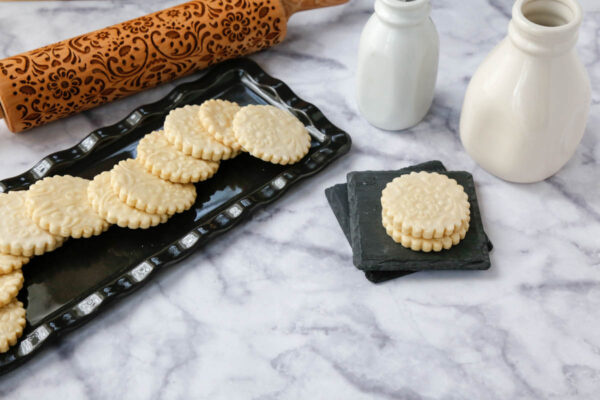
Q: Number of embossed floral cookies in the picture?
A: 13